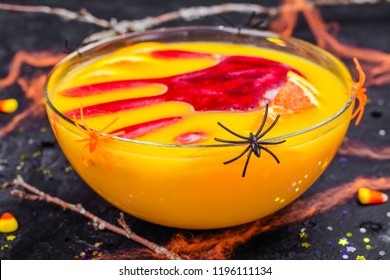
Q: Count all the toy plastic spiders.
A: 5